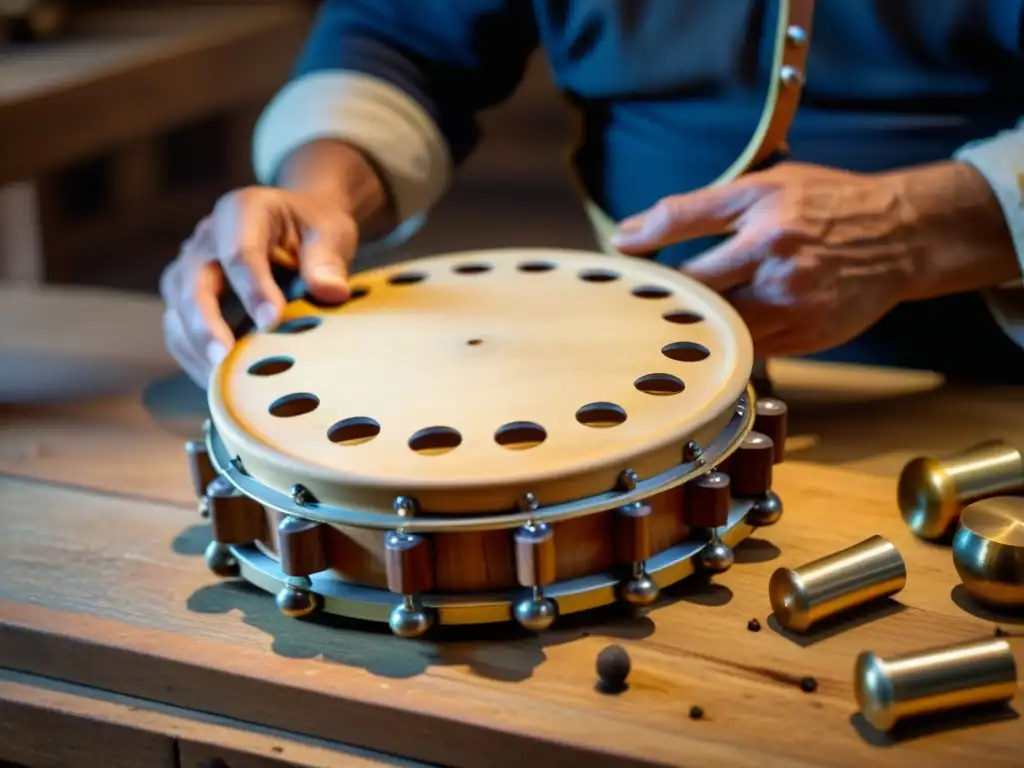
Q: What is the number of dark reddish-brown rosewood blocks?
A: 9